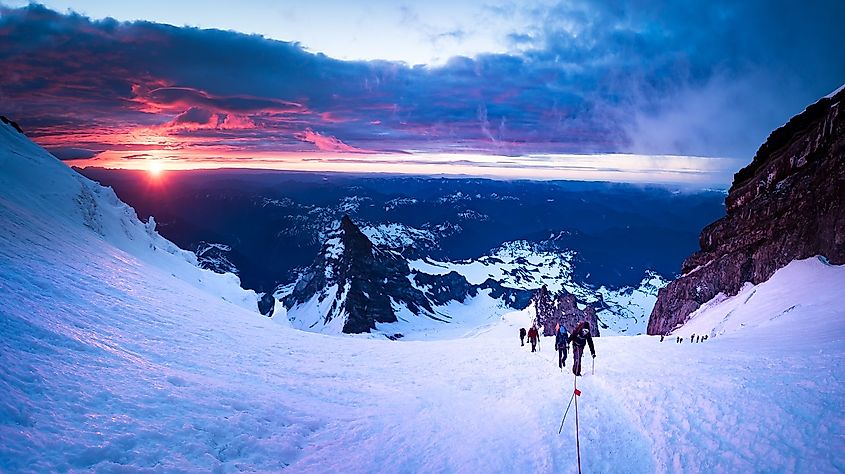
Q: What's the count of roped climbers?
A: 4